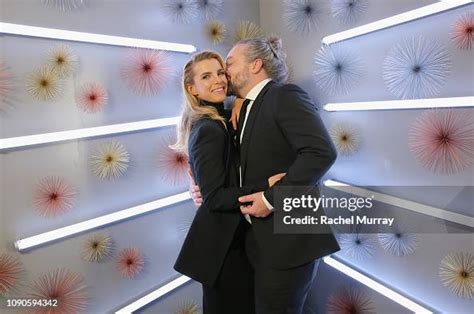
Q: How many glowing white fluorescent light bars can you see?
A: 8